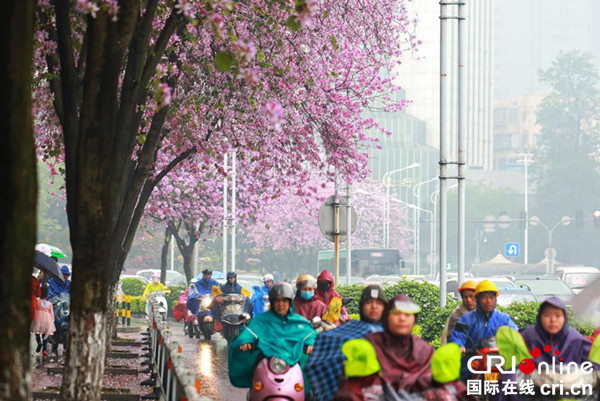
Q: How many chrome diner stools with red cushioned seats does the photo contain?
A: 0